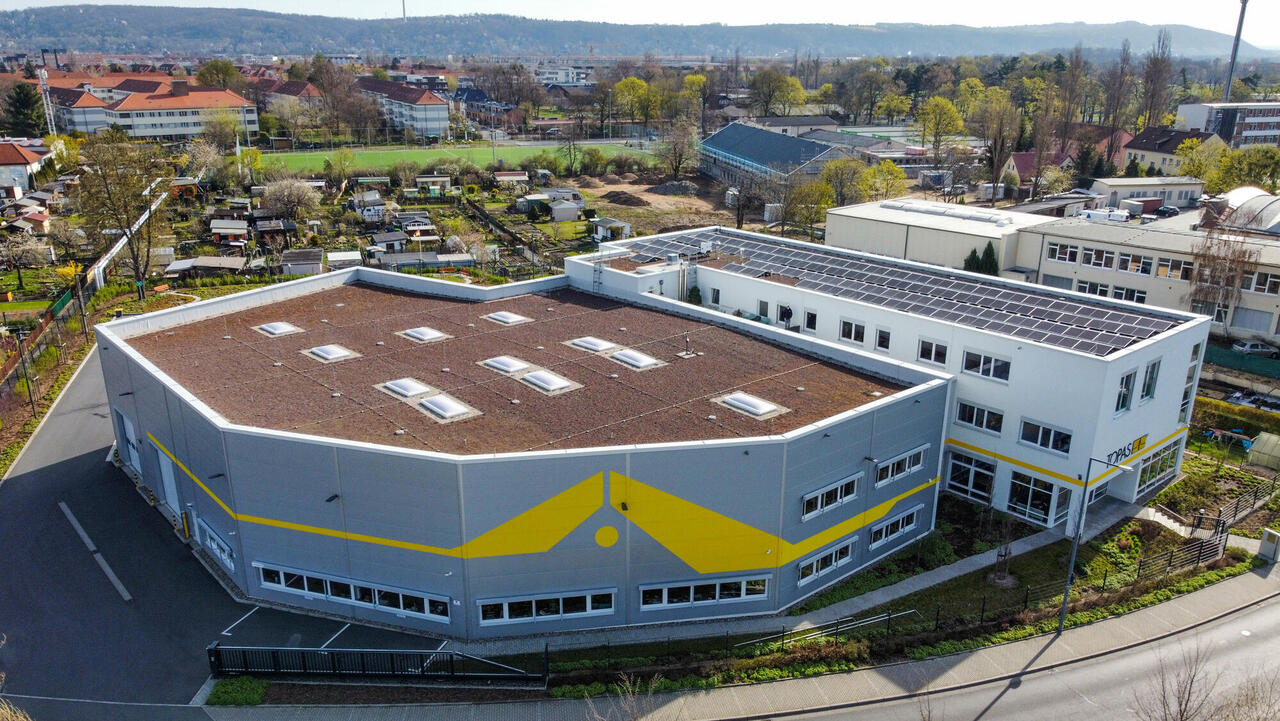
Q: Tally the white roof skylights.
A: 11